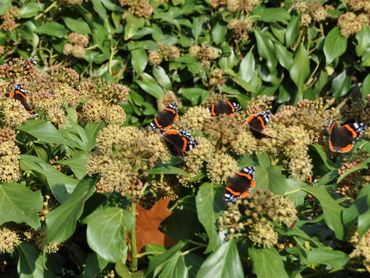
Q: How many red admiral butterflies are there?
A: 7